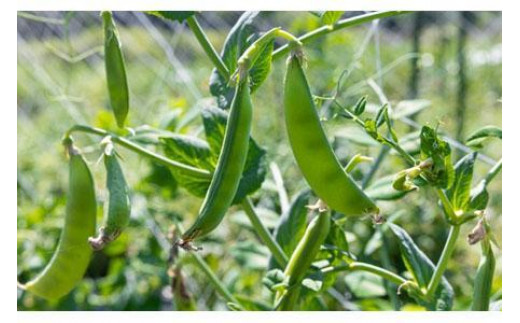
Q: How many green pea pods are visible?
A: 7